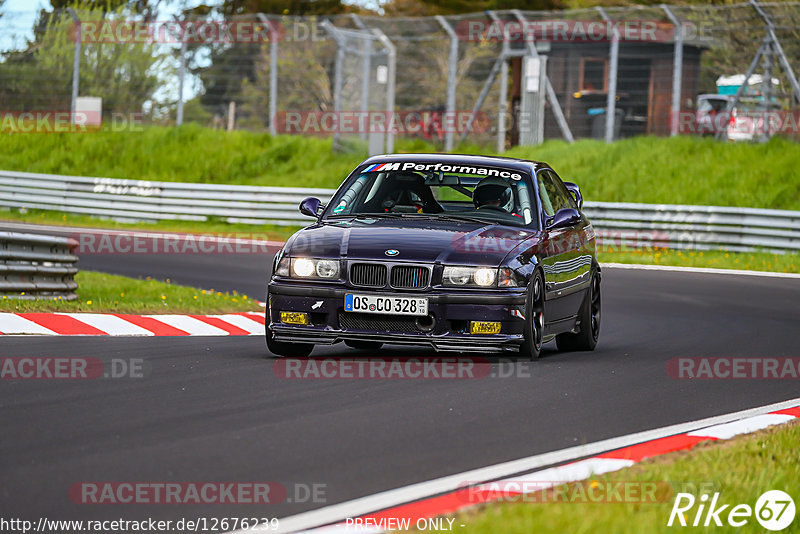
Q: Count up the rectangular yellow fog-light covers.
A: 2